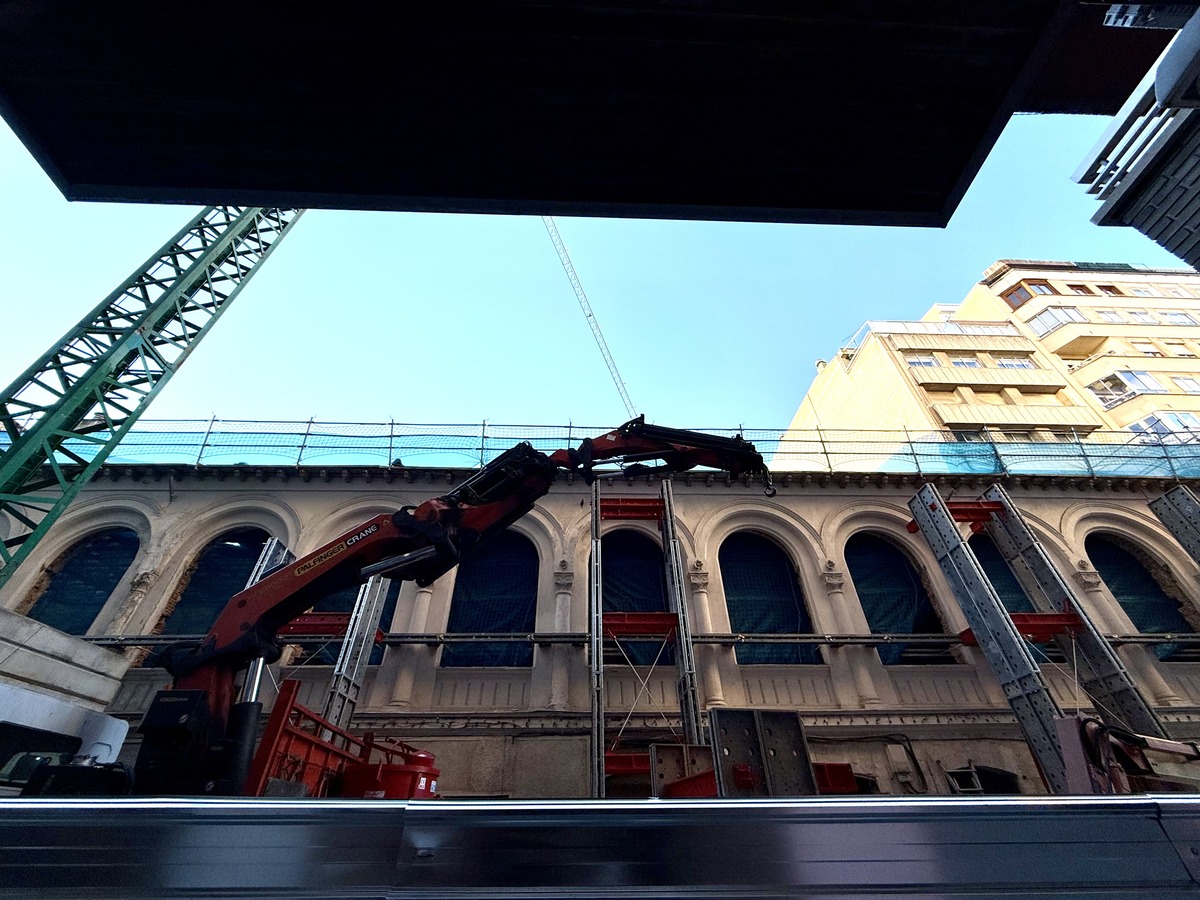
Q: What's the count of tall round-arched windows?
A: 9